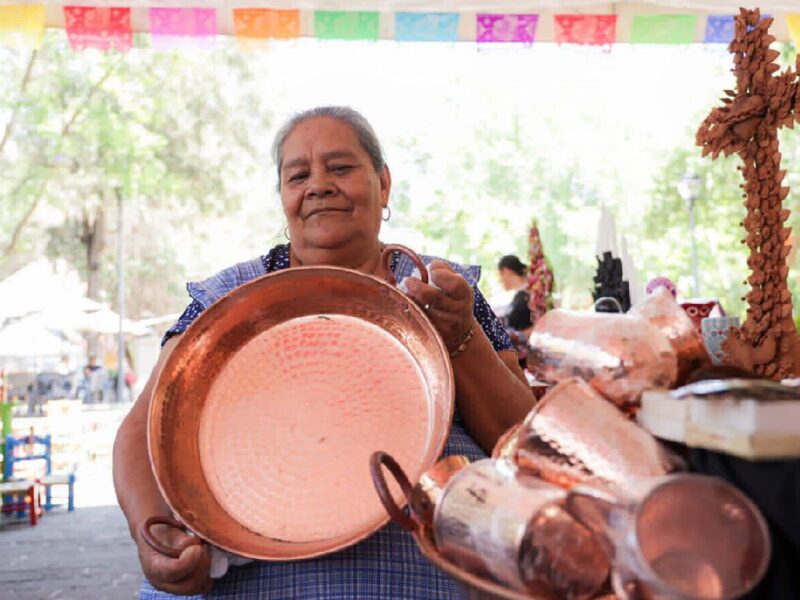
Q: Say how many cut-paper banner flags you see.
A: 11